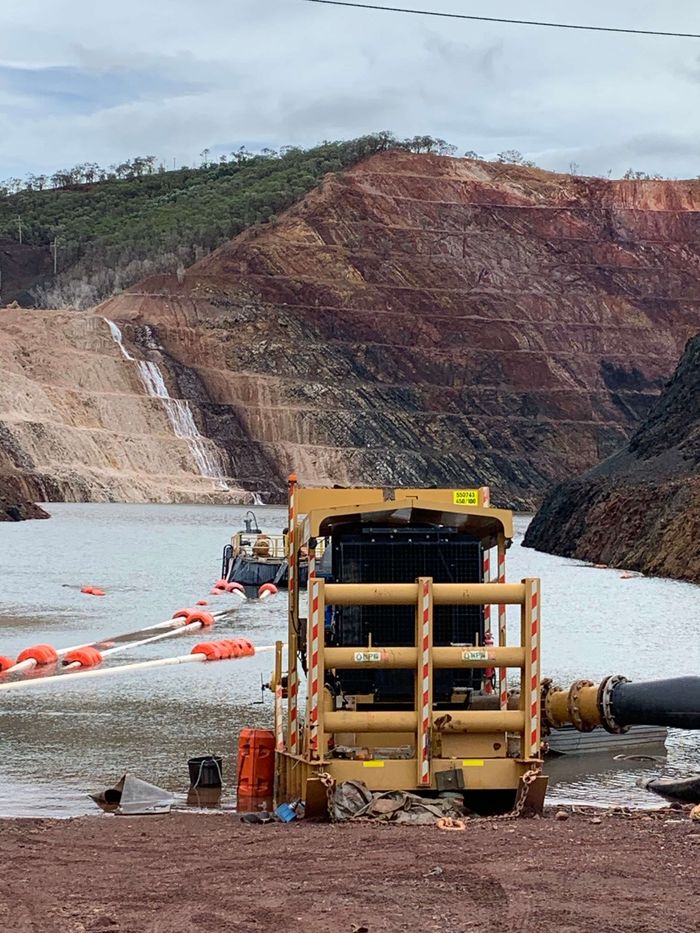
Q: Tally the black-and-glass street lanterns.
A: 0